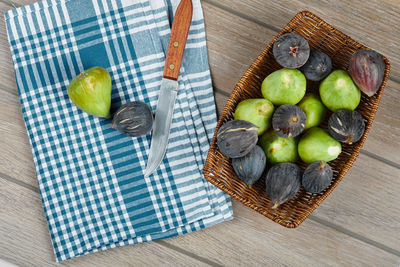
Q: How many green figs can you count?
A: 7